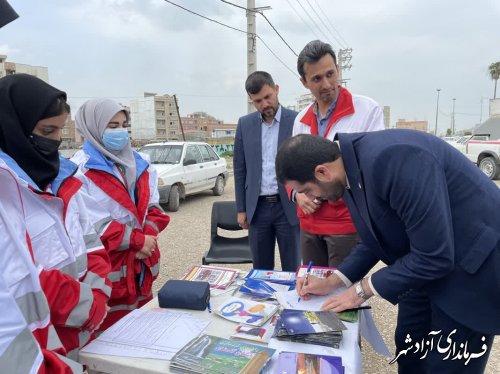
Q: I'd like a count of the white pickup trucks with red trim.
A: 1